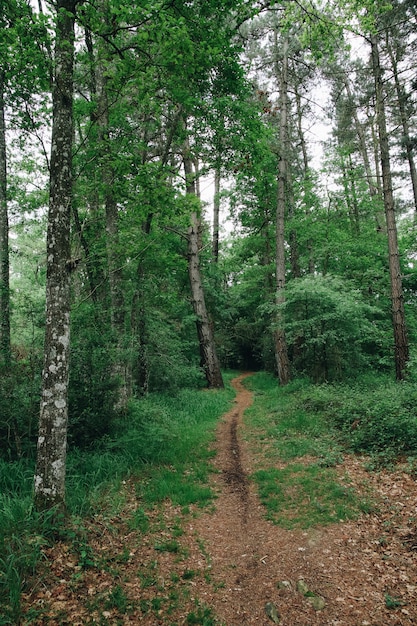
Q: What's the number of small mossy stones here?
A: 4